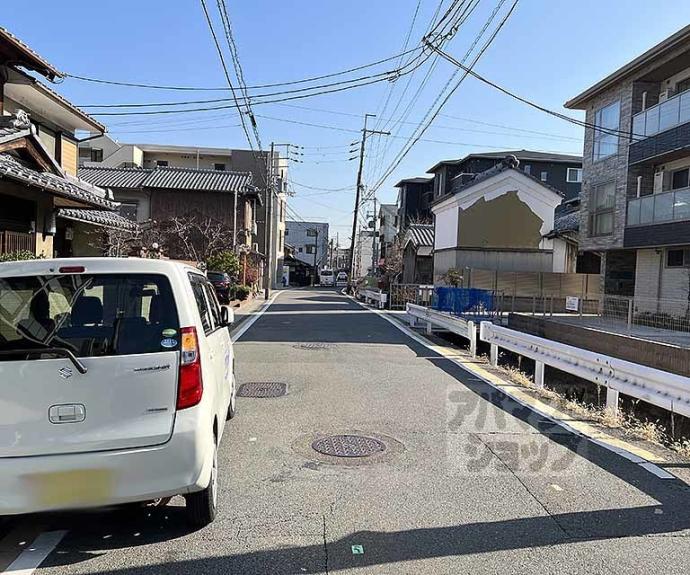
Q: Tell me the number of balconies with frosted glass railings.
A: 2